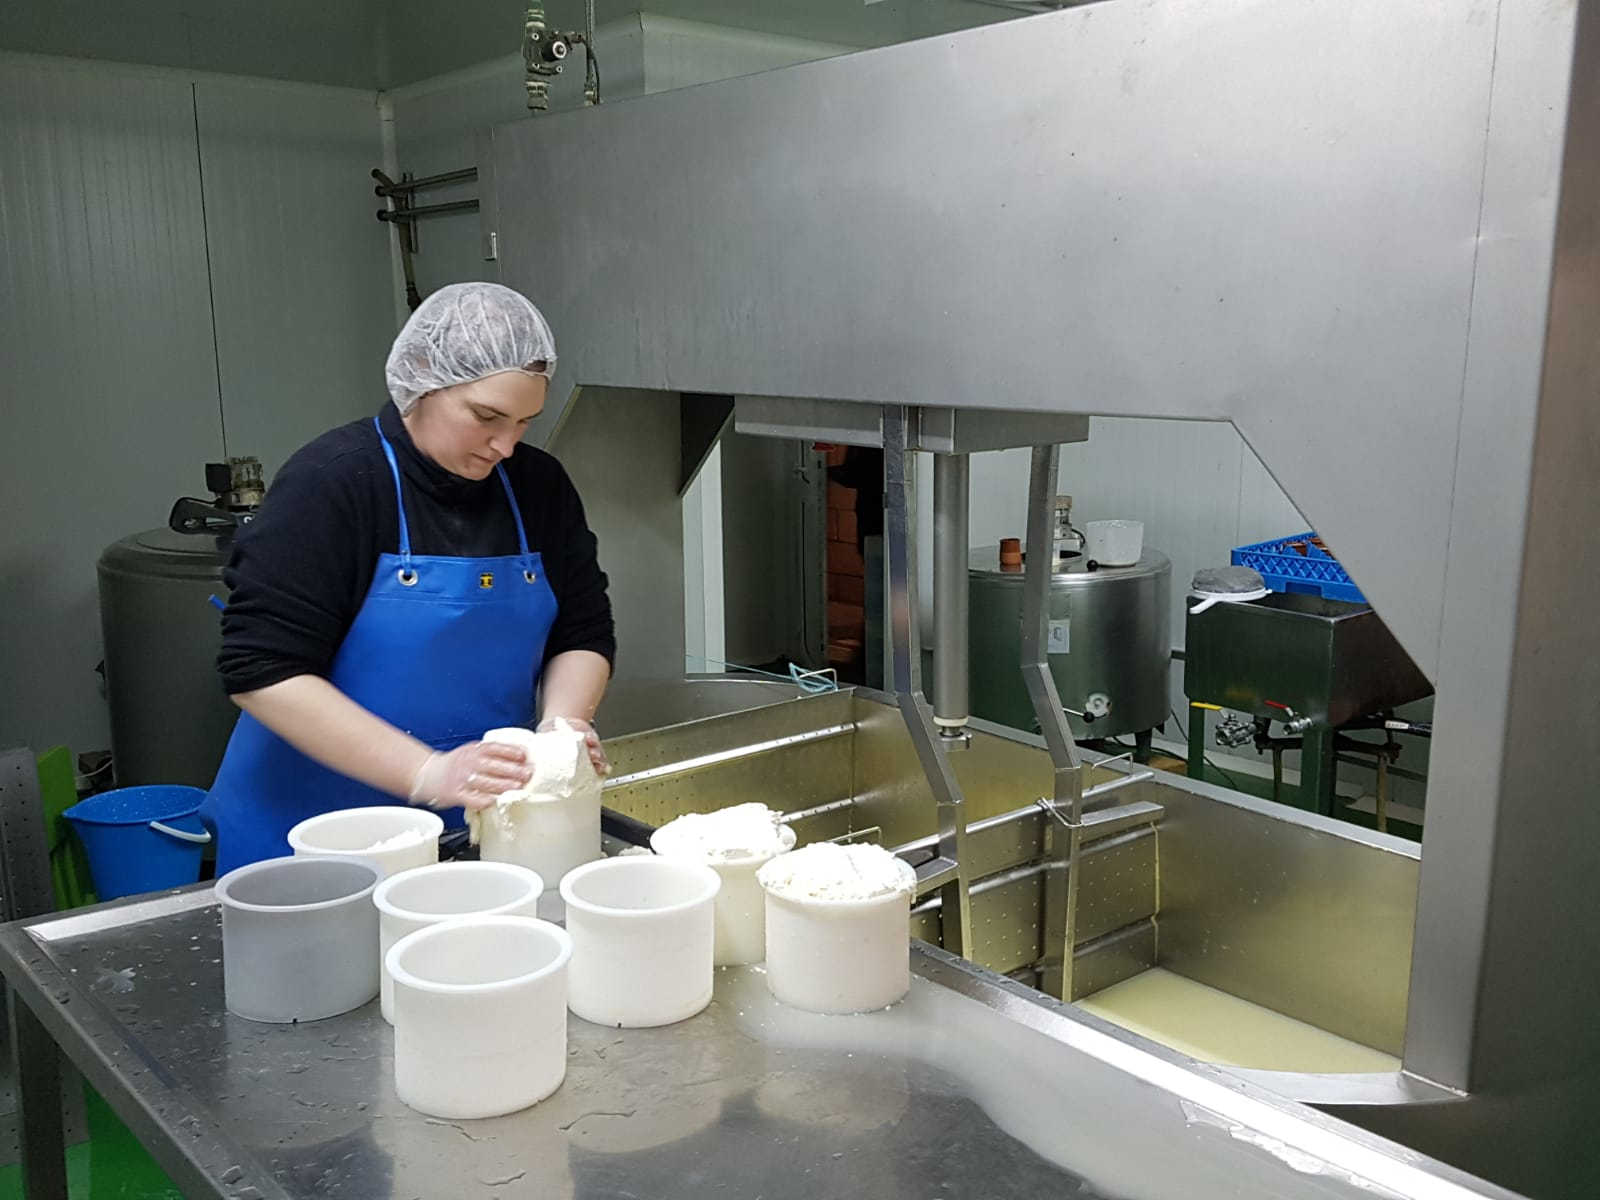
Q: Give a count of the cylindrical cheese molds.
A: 8